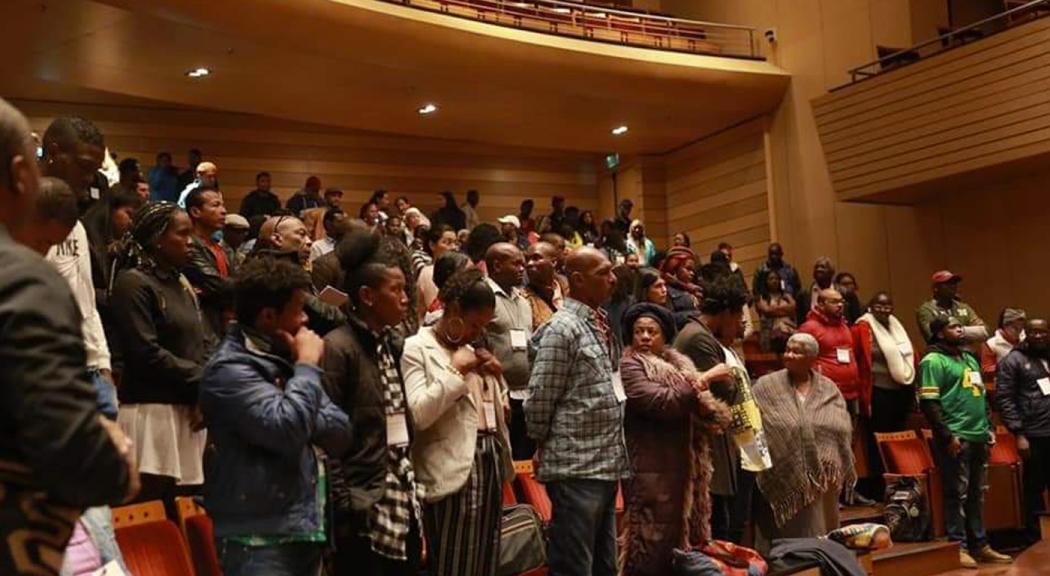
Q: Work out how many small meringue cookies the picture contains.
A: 0